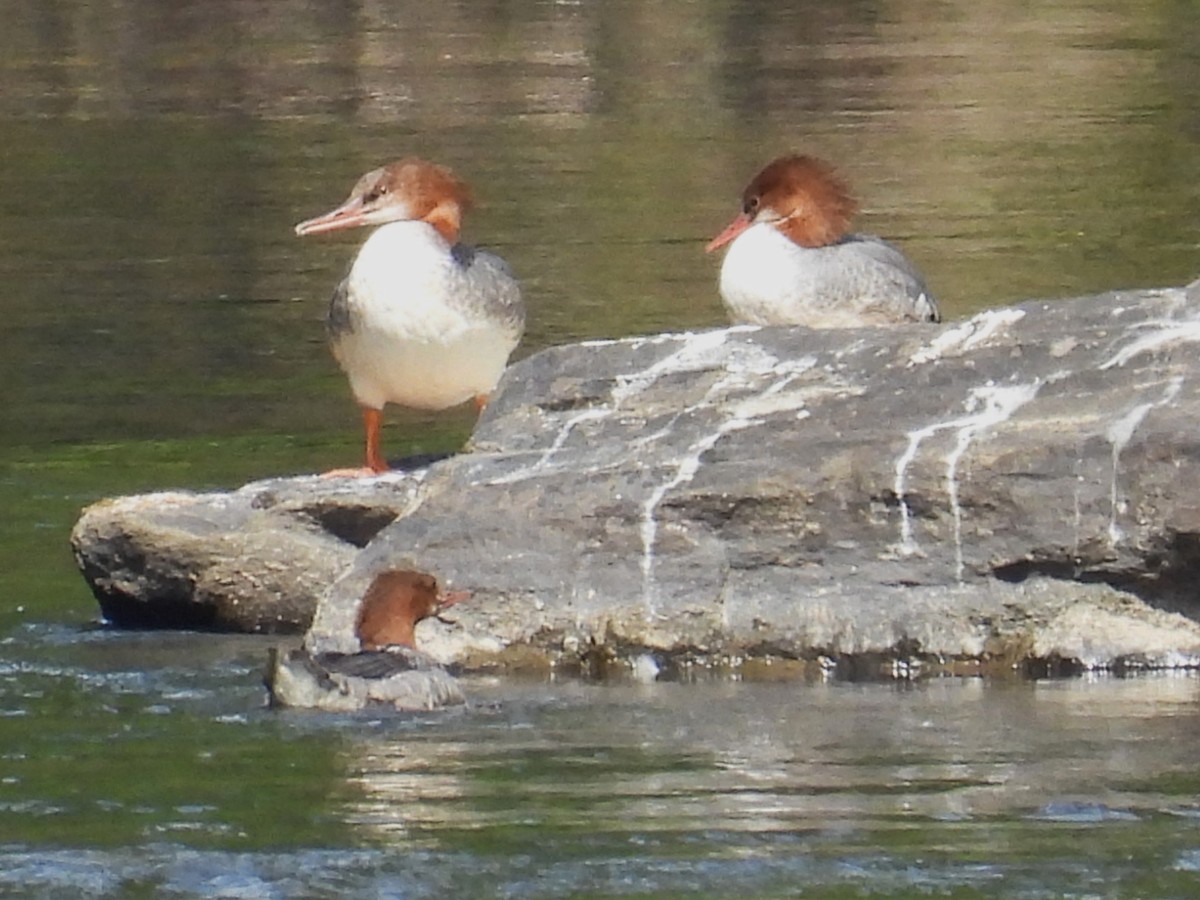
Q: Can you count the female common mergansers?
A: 3